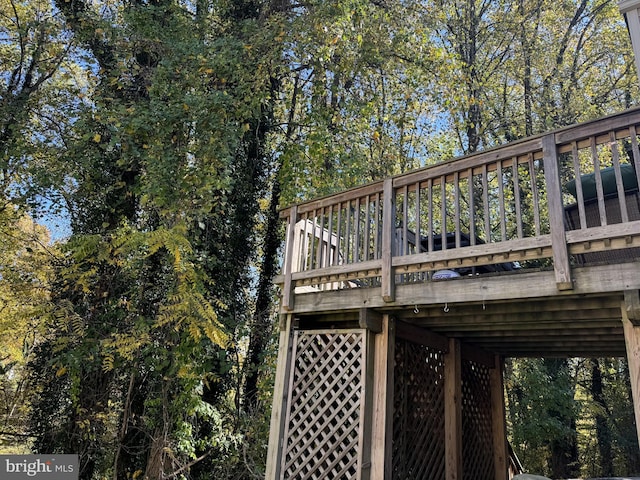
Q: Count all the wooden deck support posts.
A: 5